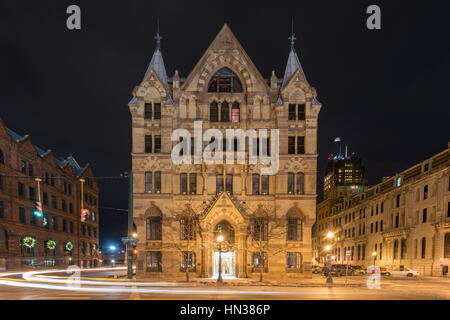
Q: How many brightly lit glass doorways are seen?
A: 1